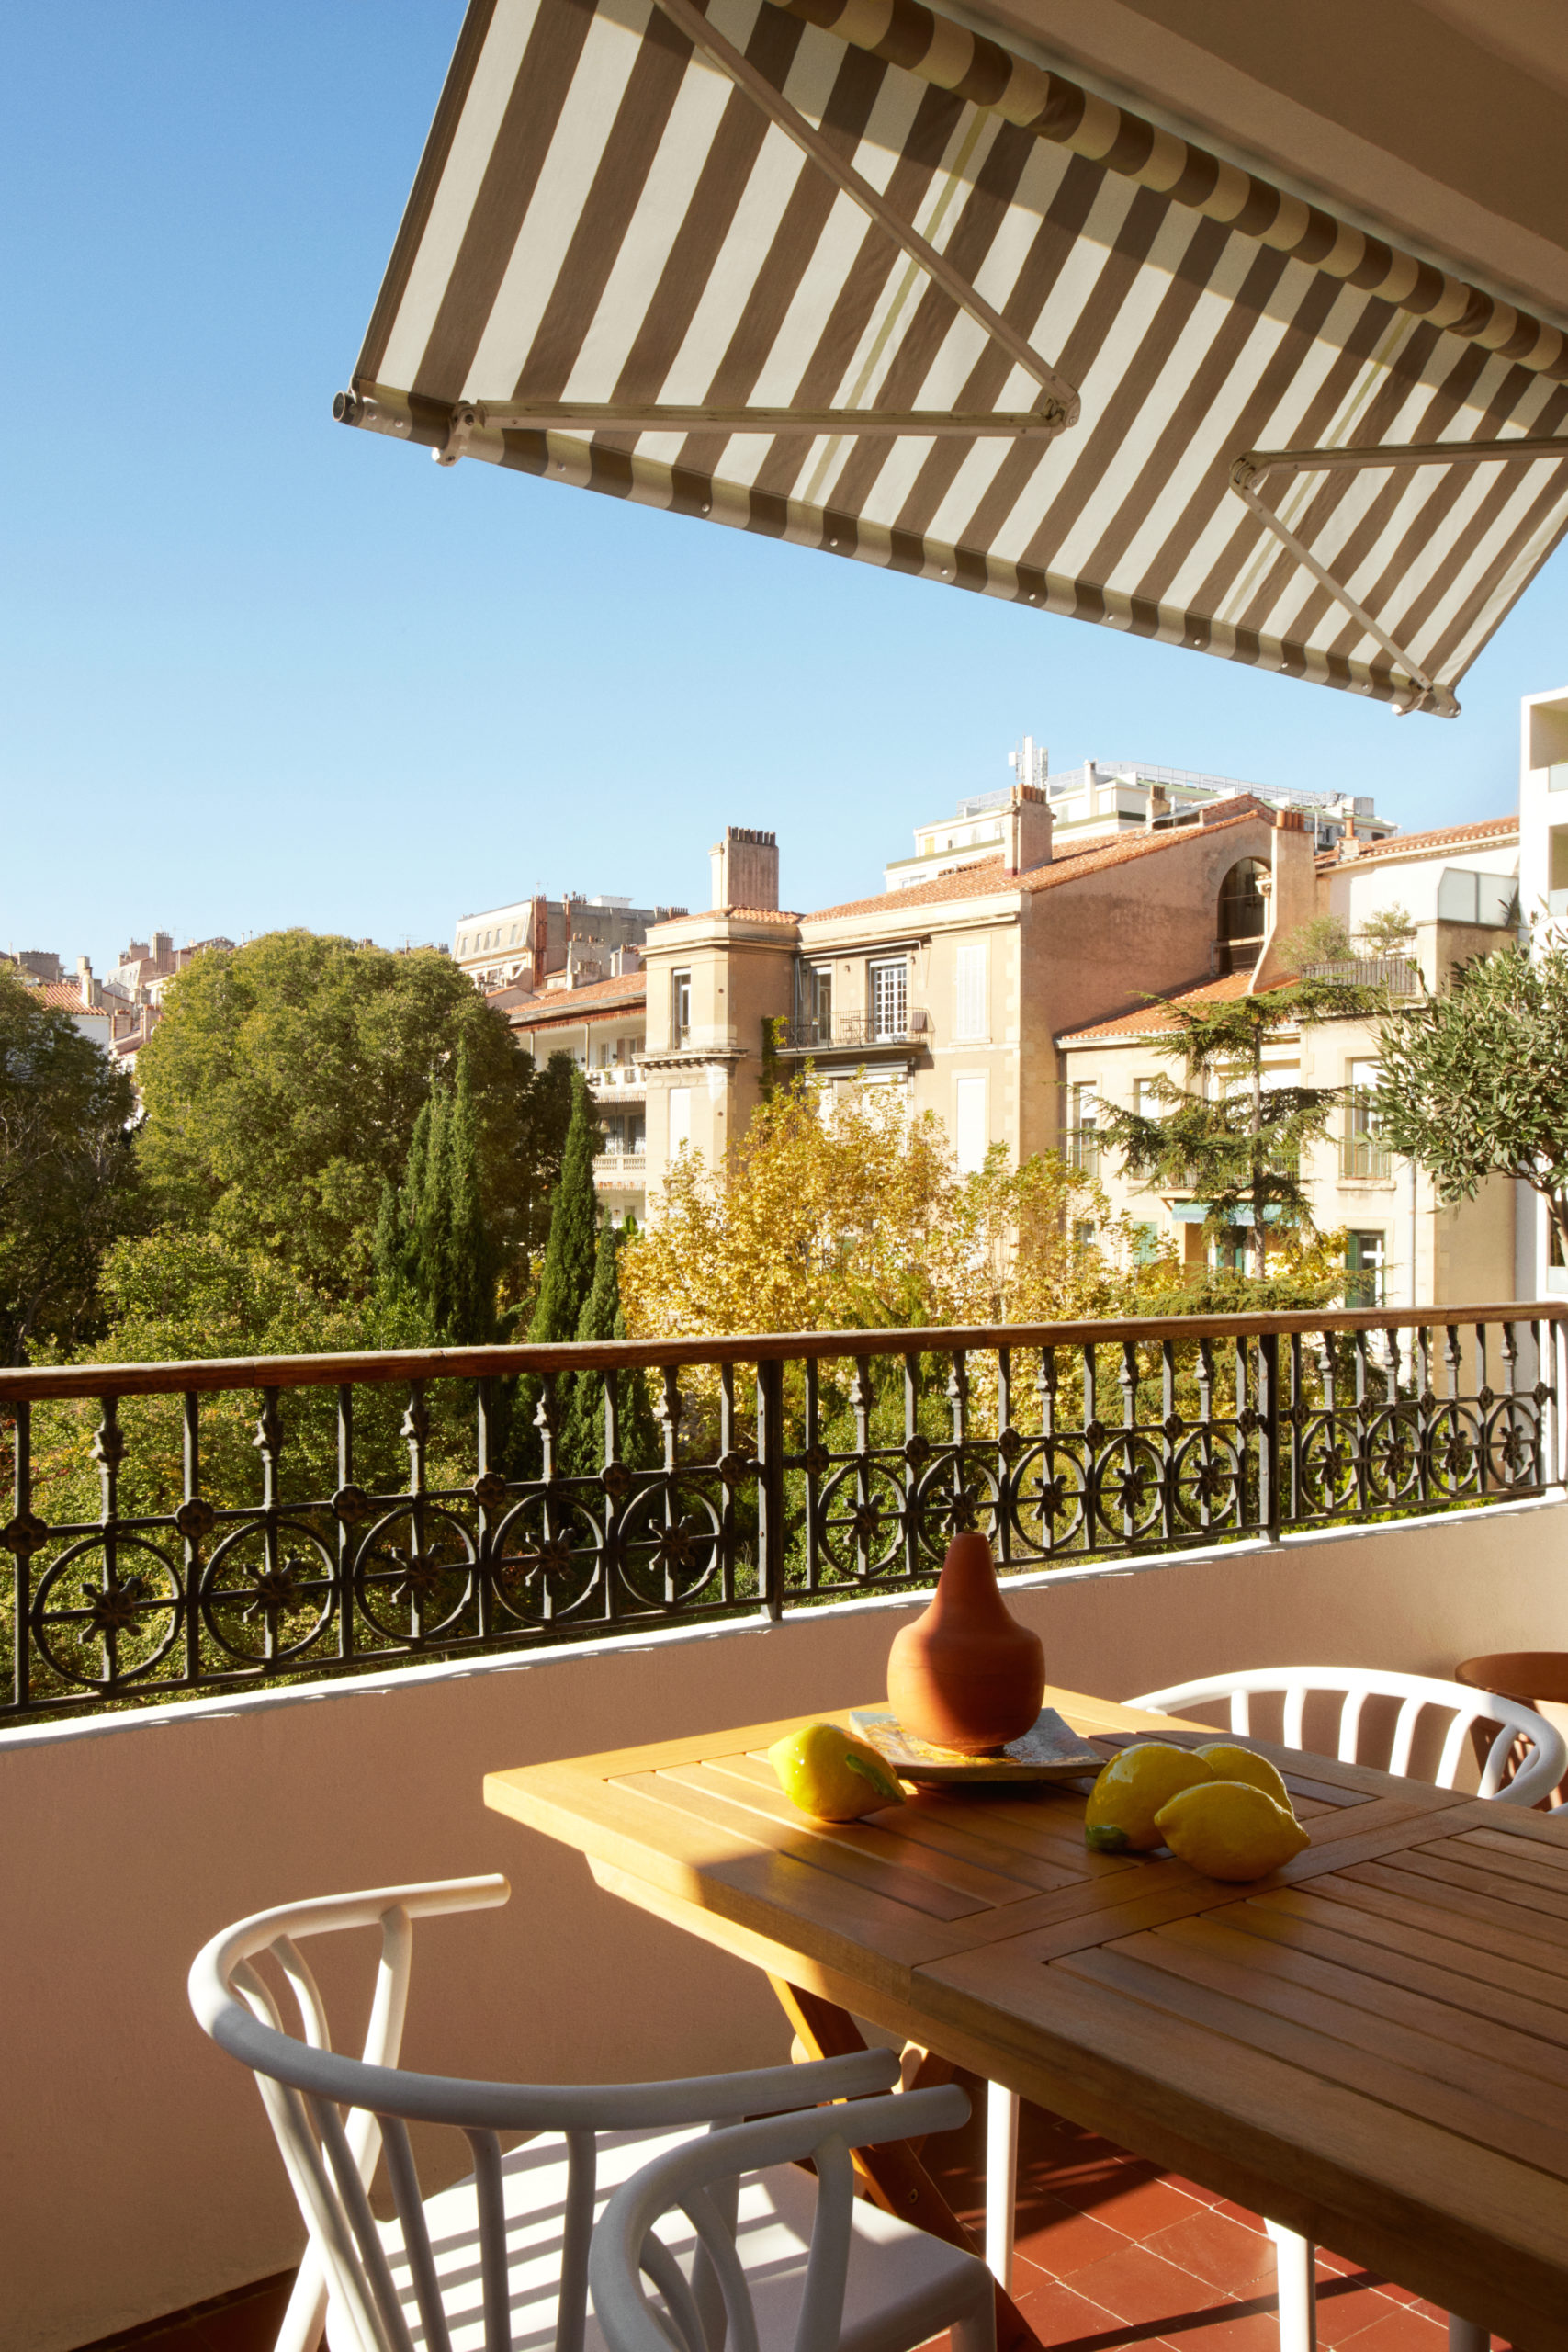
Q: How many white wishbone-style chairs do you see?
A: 3